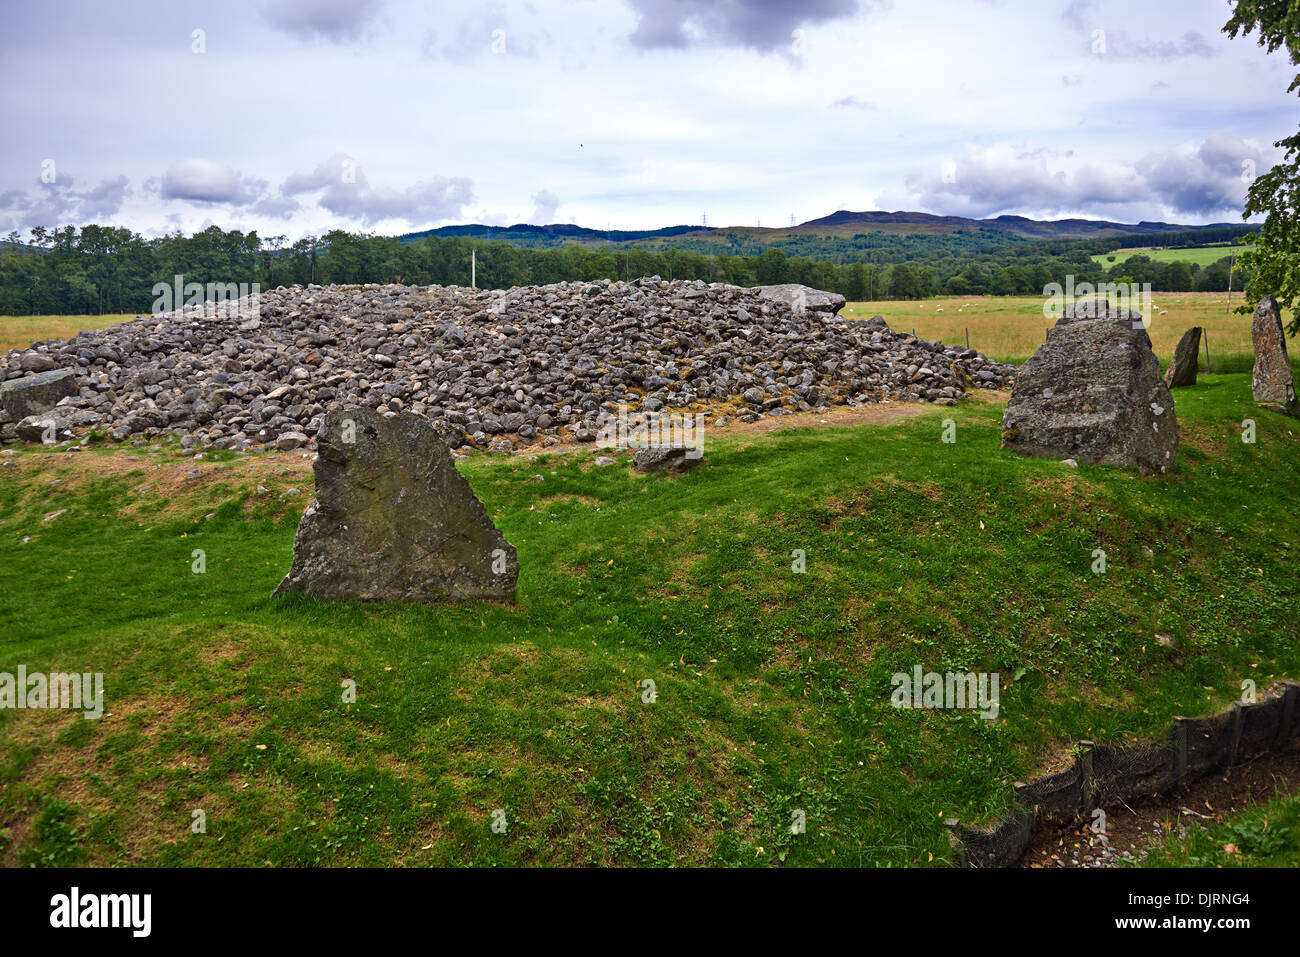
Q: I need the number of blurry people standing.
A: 0